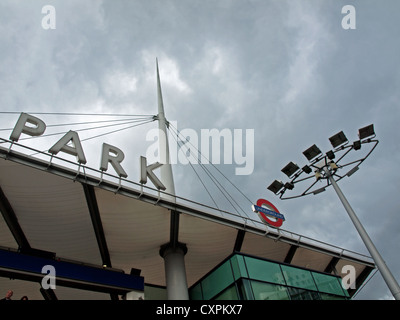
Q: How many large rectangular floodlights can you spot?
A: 5